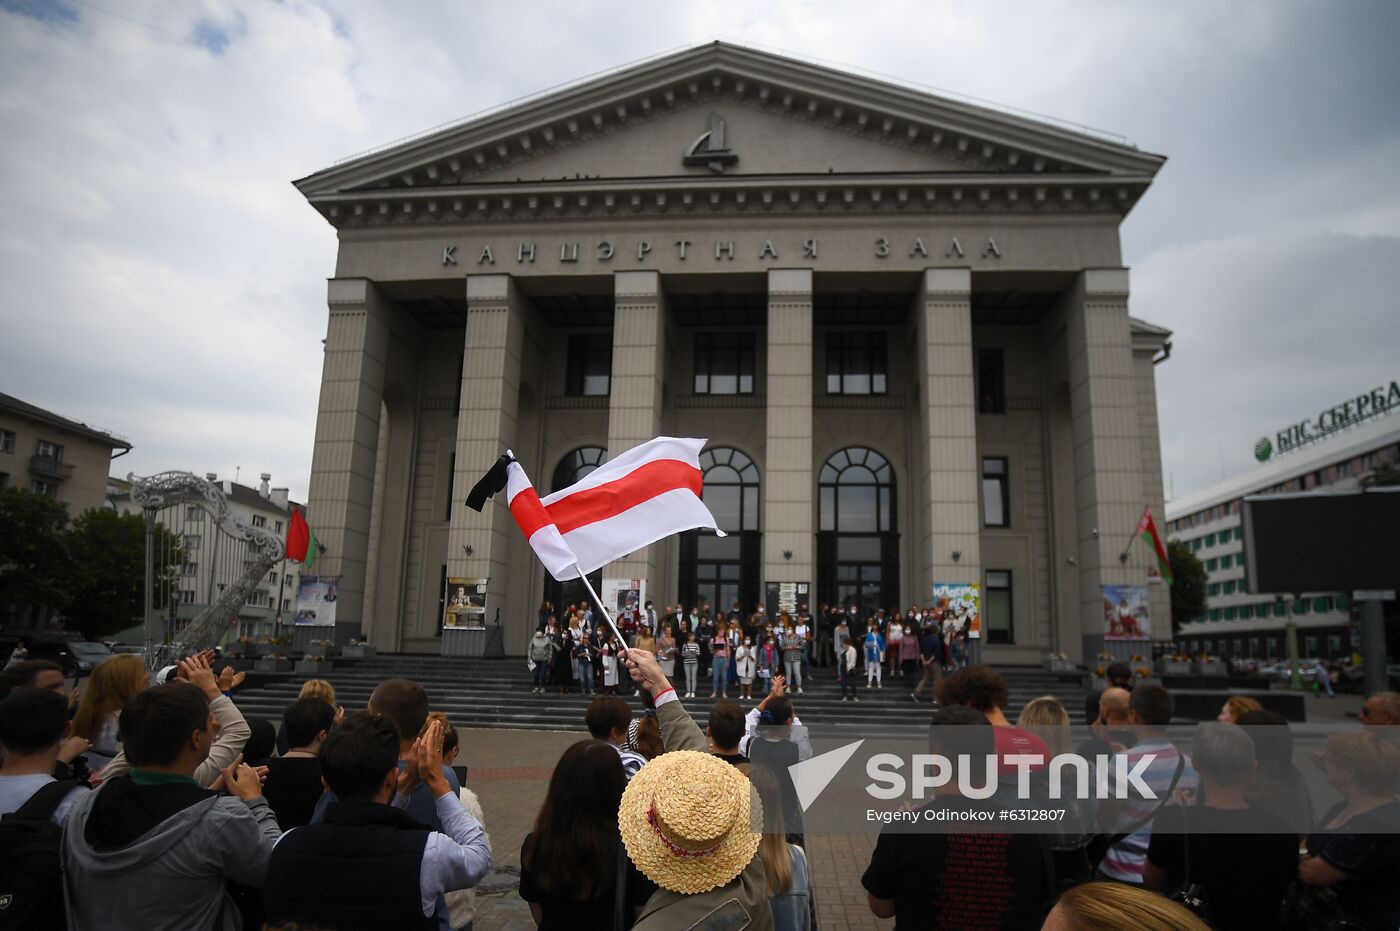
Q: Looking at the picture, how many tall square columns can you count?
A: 6